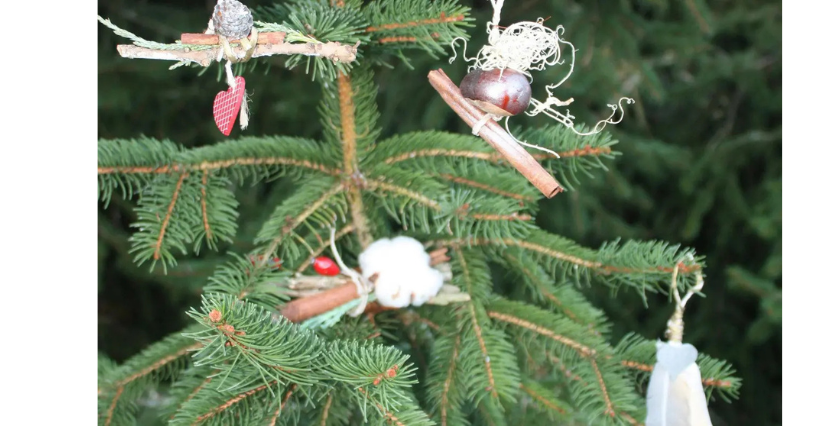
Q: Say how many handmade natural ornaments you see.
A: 4